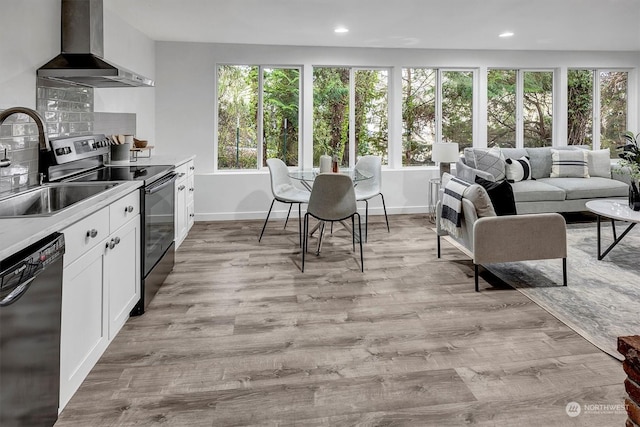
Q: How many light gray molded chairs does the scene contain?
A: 3